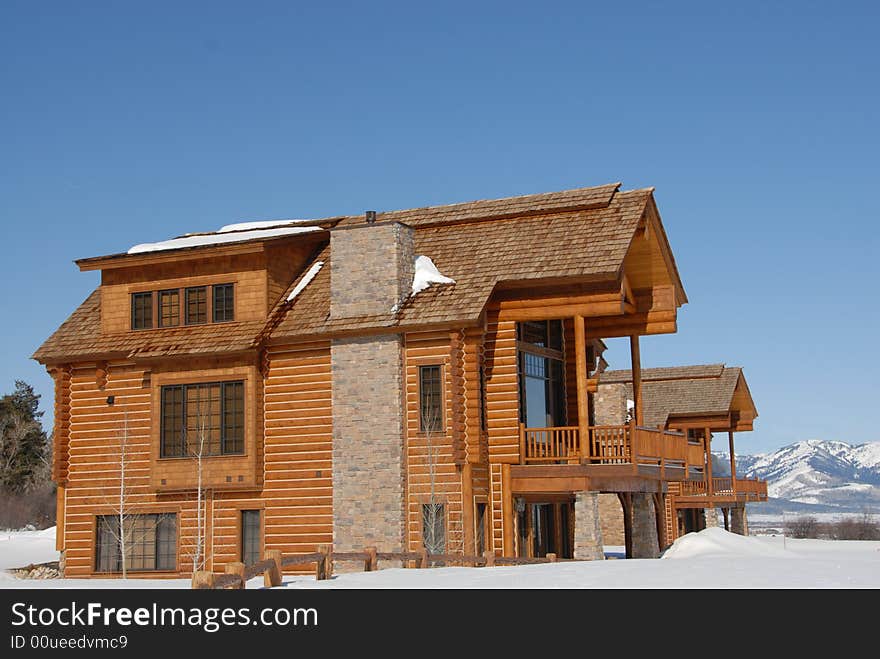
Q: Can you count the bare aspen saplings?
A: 3